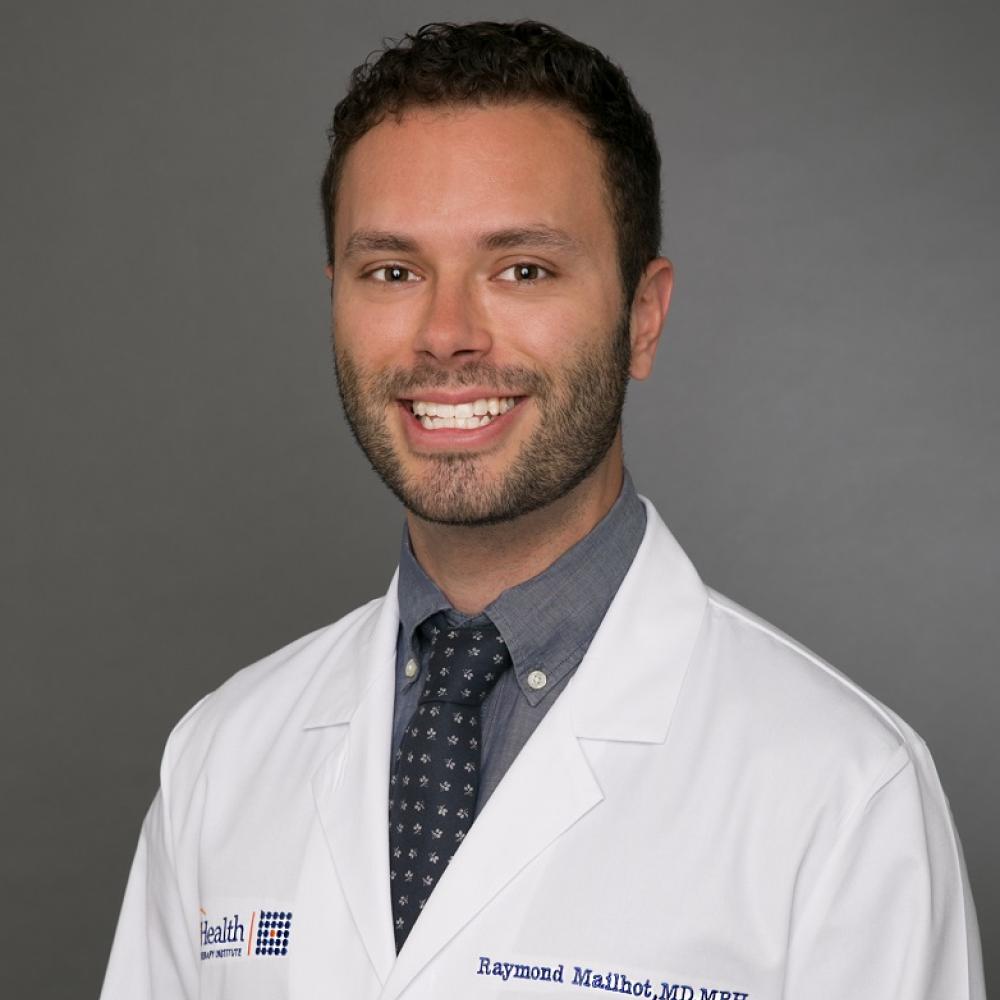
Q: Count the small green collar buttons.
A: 0